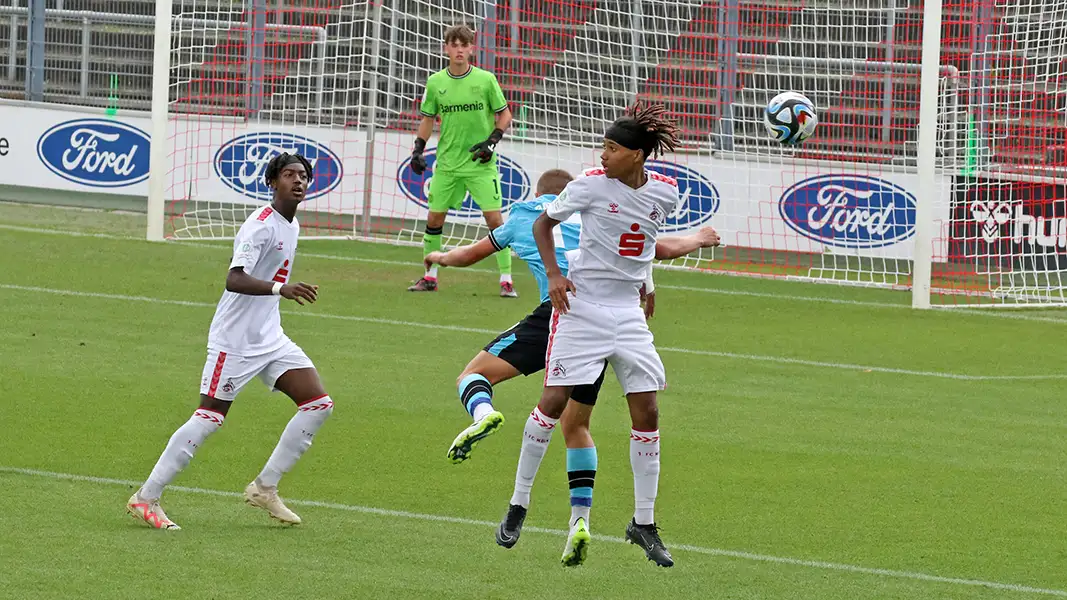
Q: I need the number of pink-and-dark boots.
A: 2